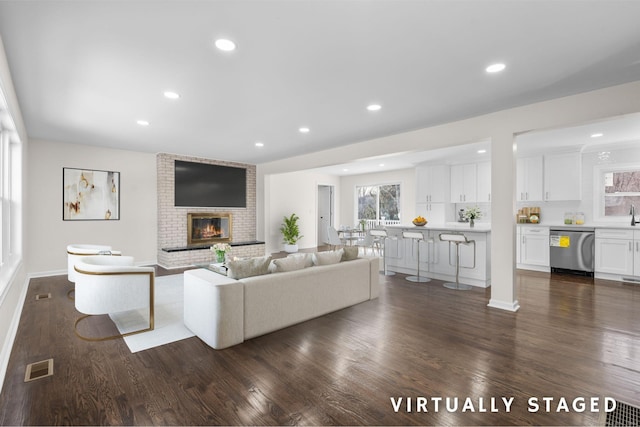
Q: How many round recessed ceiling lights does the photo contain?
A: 11